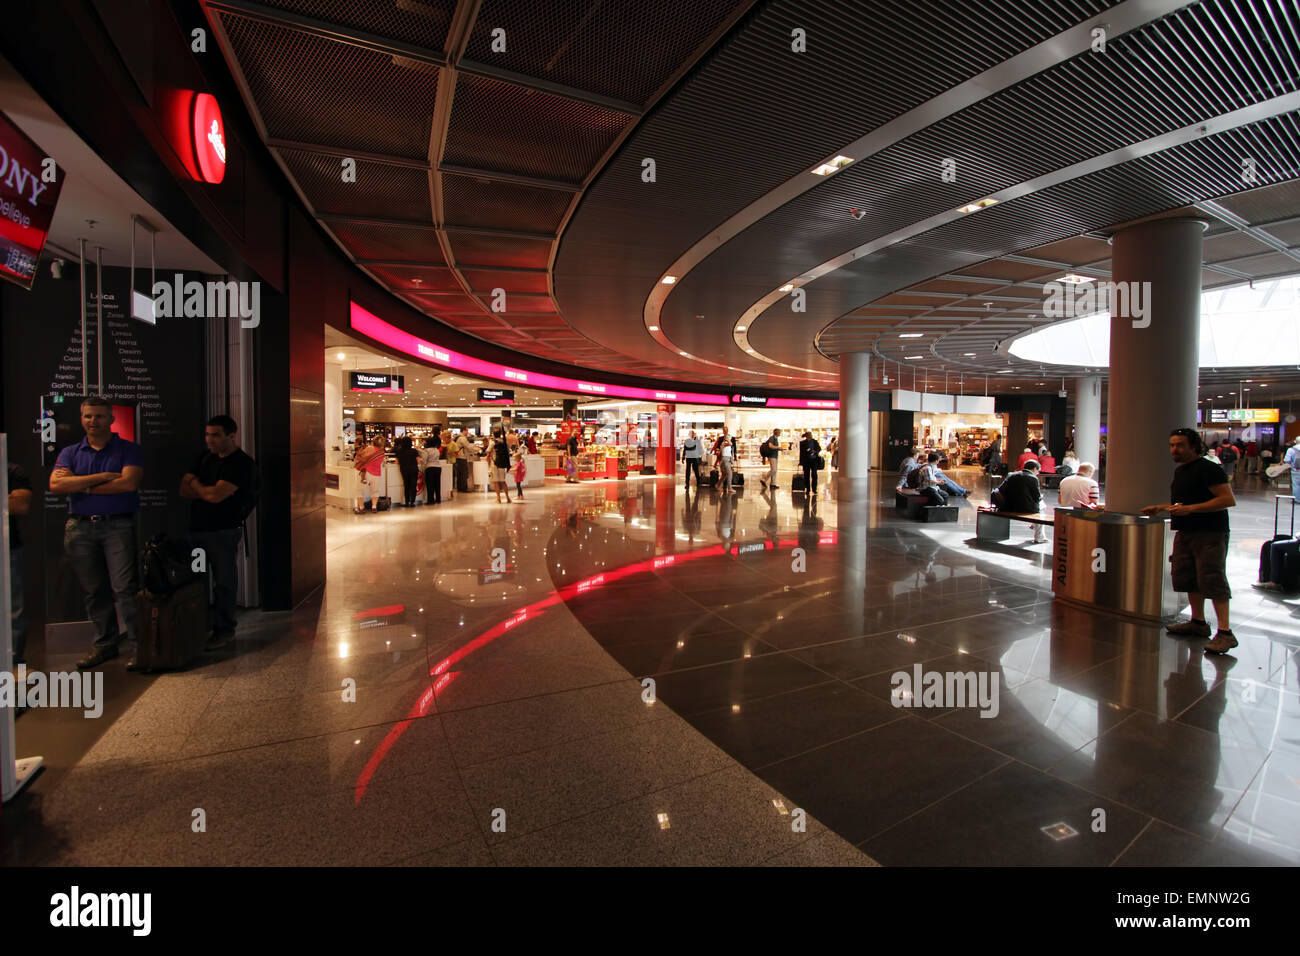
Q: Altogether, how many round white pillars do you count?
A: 3